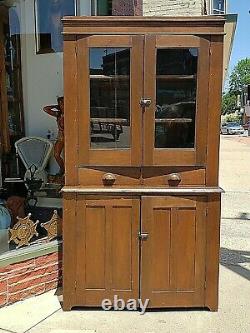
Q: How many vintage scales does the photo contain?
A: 1